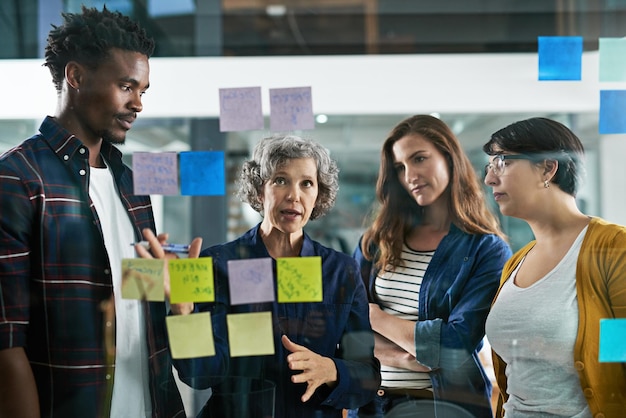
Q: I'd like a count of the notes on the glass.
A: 14